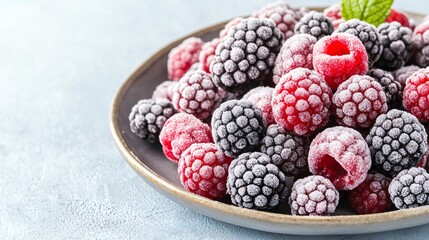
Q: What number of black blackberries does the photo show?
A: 11